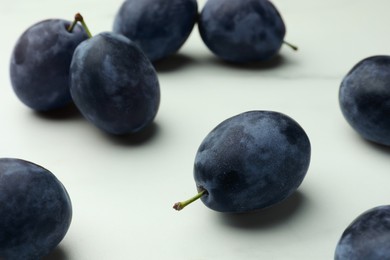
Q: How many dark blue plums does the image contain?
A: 8